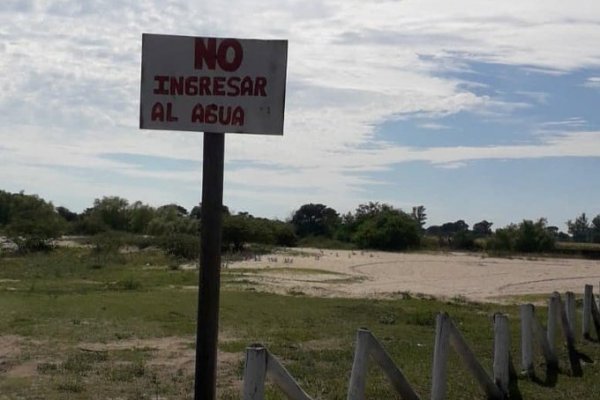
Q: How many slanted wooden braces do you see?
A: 6